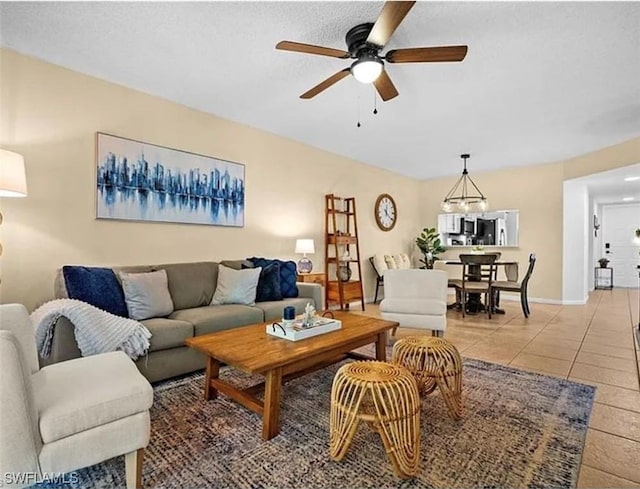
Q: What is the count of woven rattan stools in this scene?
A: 2